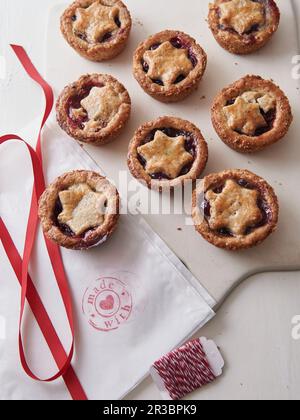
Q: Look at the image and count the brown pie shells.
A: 8